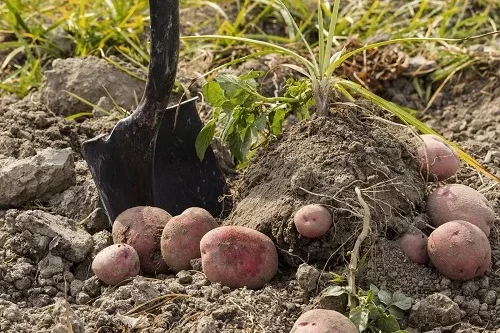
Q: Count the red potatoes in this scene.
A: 10